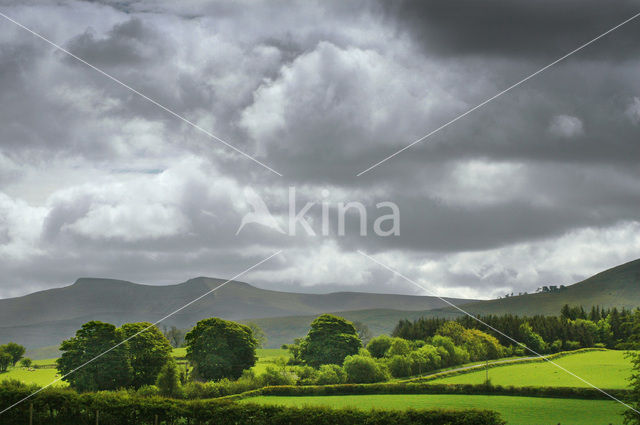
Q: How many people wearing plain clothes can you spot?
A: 0